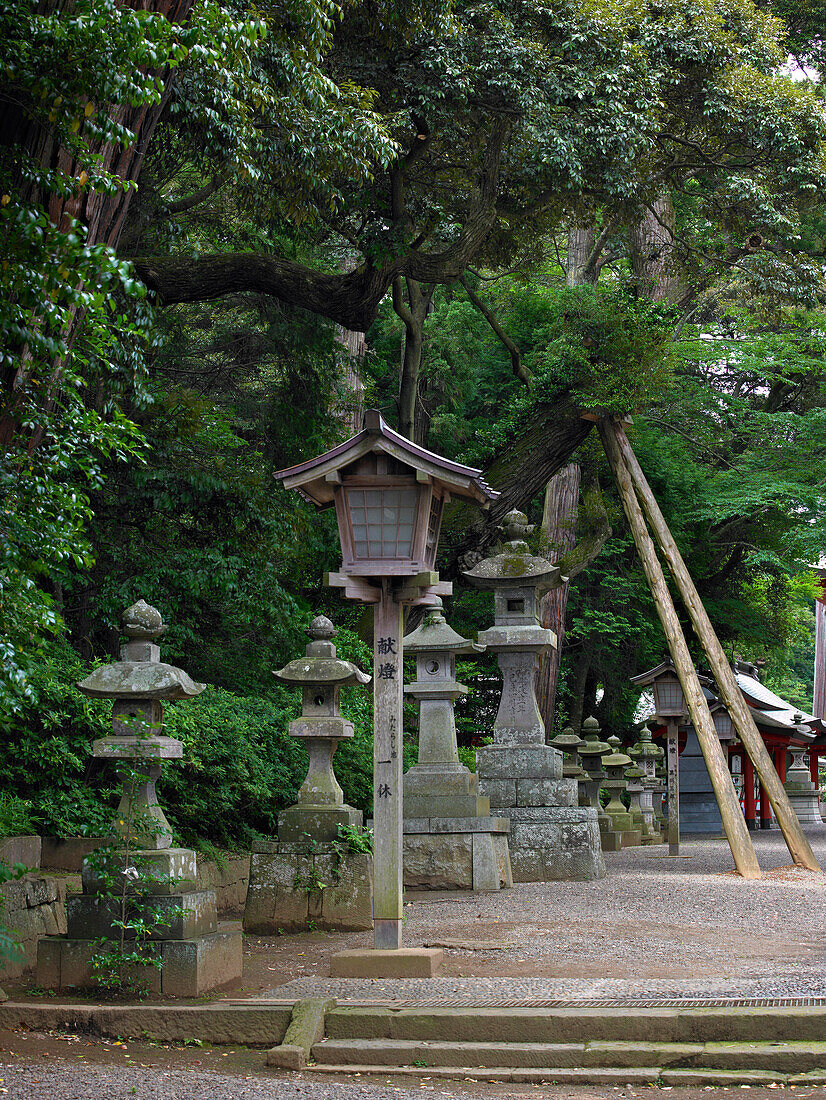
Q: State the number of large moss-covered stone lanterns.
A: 4